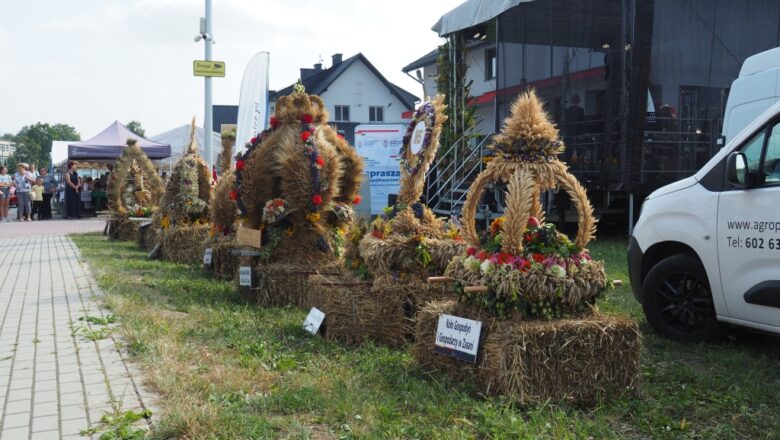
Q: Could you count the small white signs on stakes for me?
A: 4